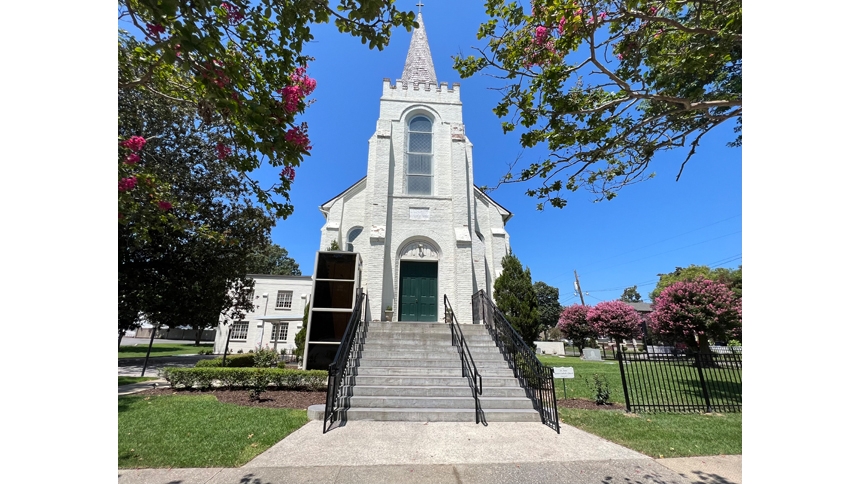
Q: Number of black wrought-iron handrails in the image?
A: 3